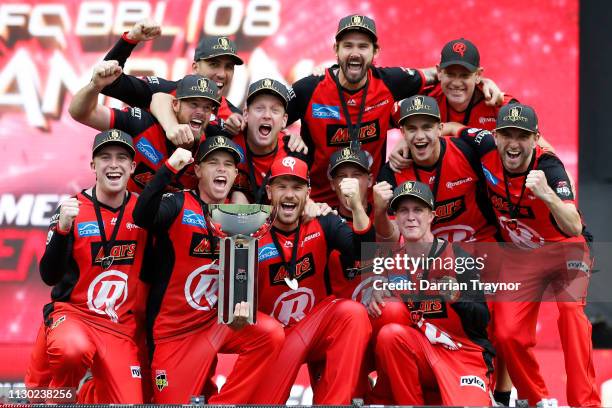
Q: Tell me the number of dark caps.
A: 11